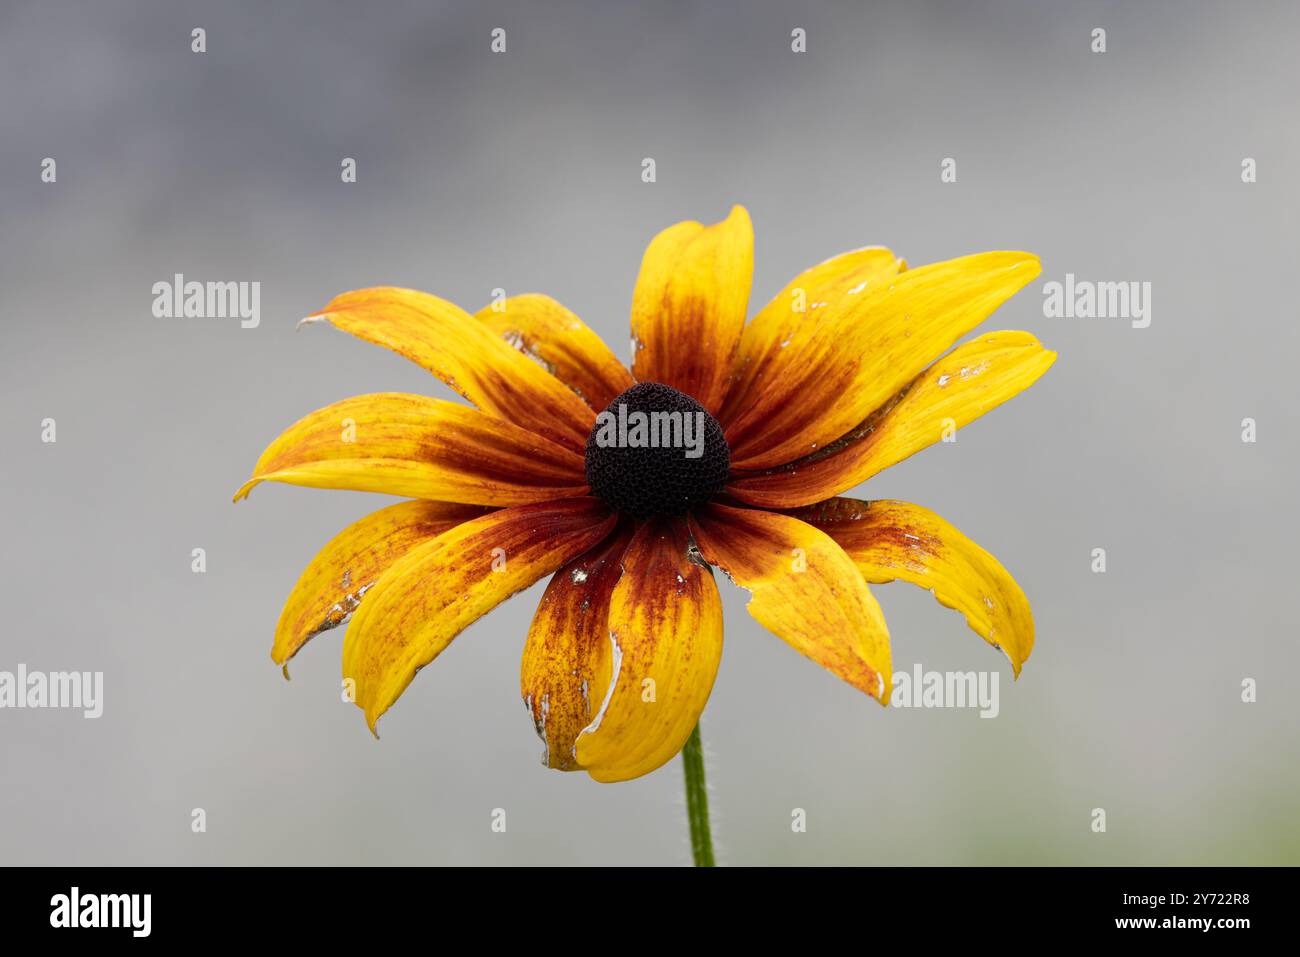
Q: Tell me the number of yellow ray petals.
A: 13